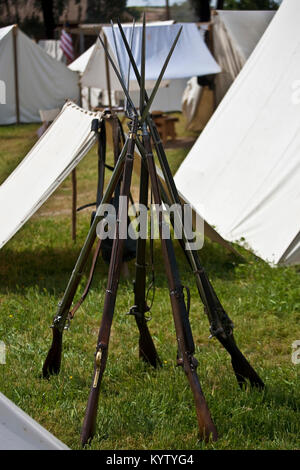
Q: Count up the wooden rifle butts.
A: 5